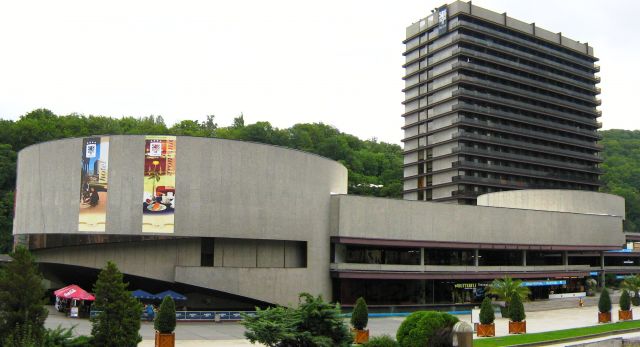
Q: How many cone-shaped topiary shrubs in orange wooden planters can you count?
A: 6